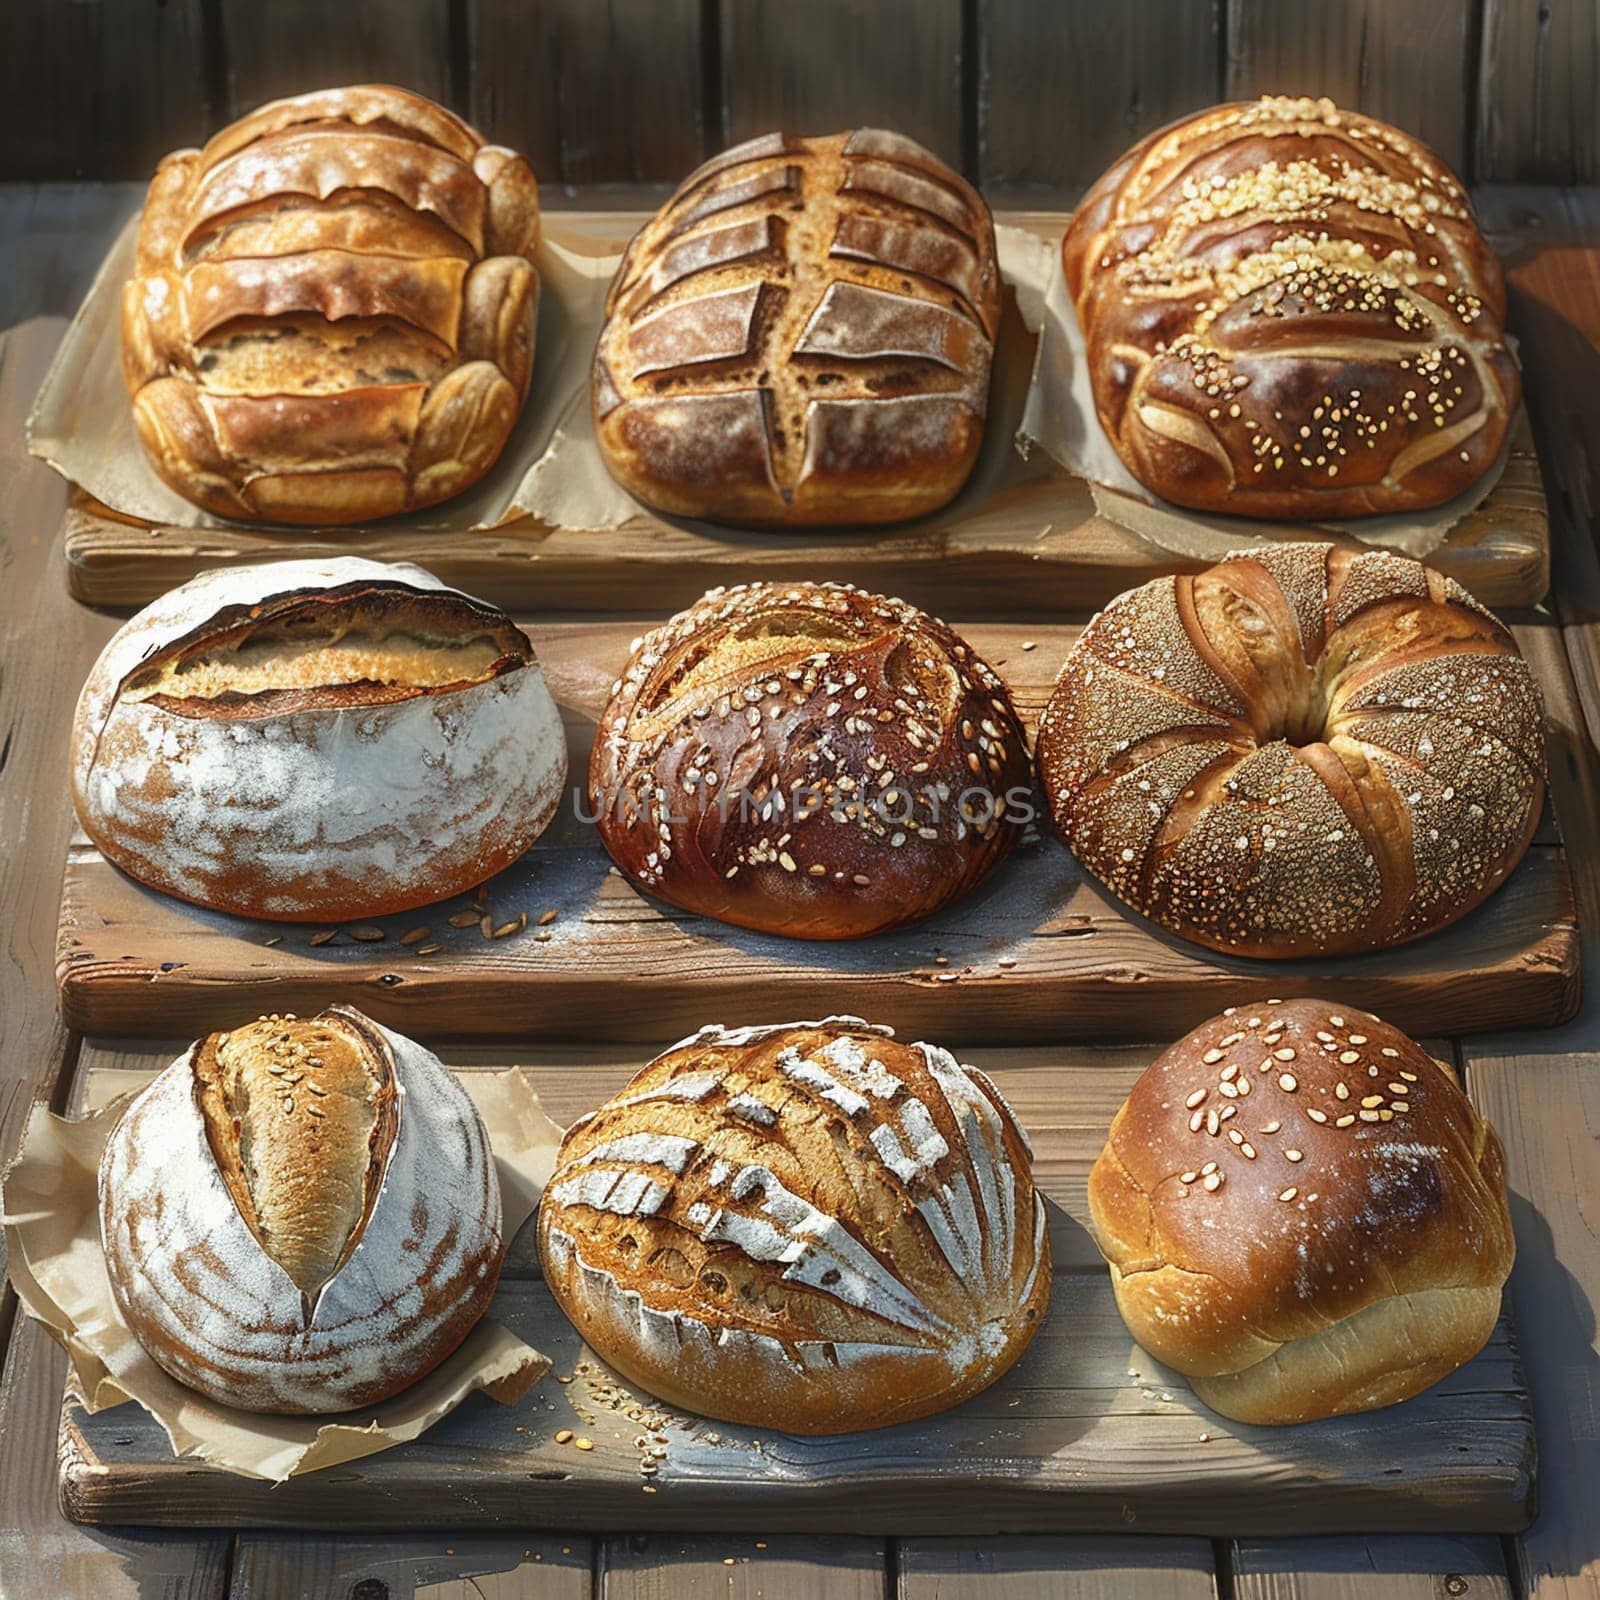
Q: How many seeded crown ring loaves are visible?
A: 1